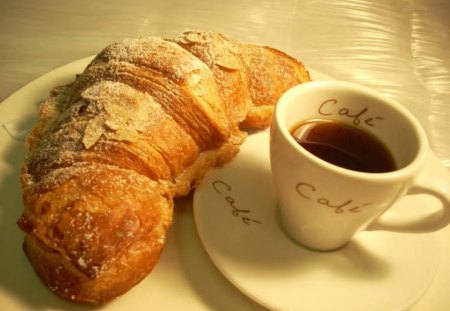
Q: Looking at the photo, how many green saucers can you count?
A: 0